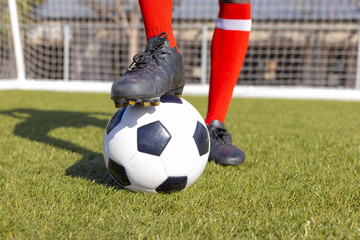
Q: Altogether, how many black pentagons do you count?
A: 6